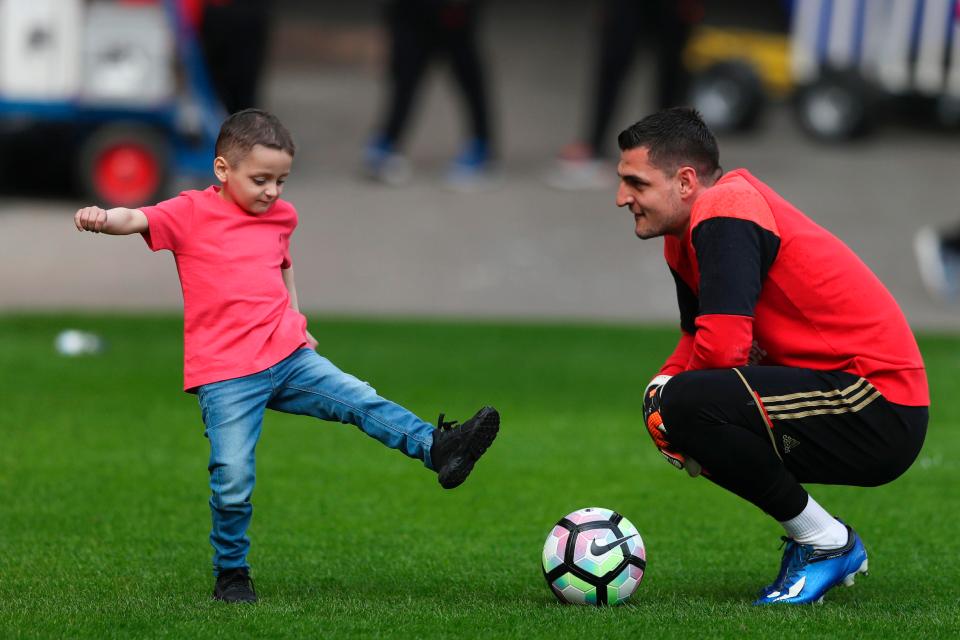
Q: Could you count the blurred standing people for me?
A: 3